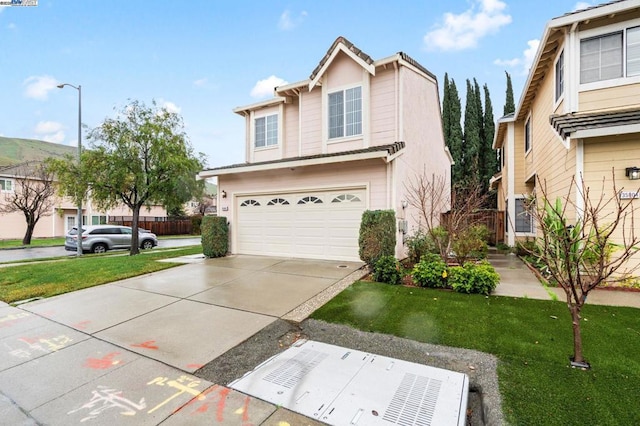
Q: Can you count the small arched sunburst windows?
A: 4